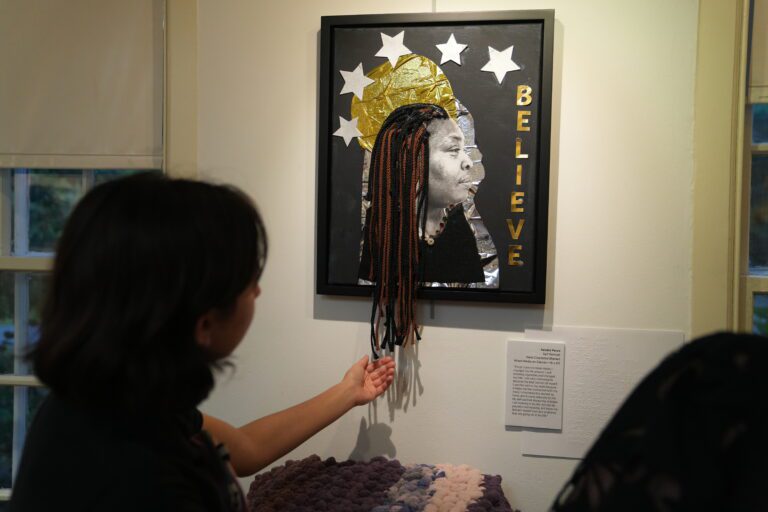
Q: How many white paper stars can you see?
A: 5